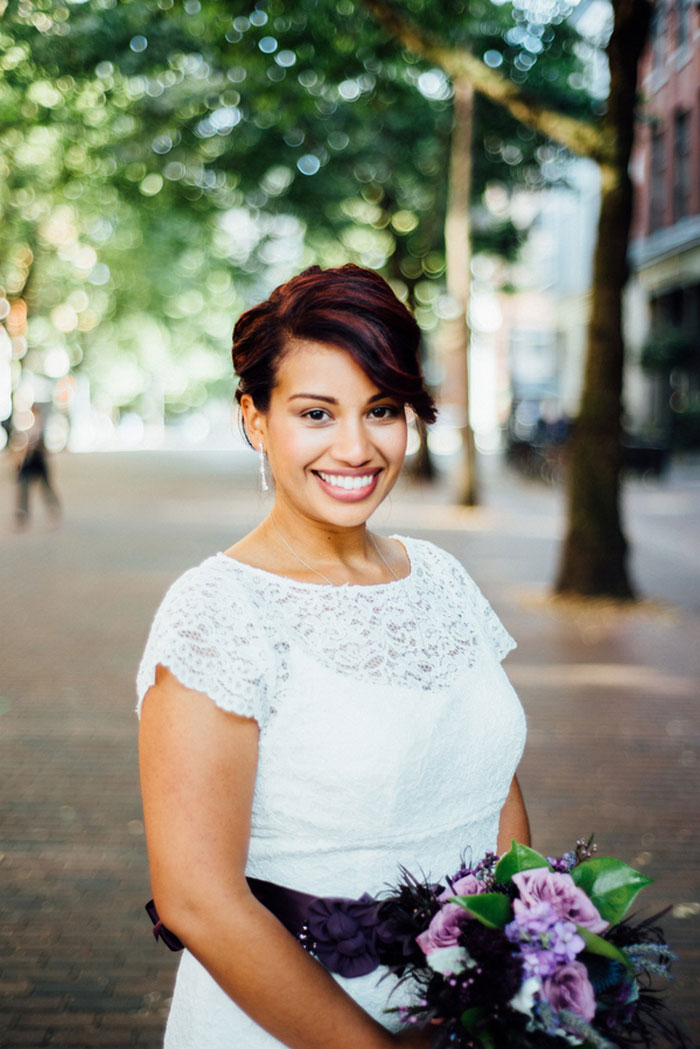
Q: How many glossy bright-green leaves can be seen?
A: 4